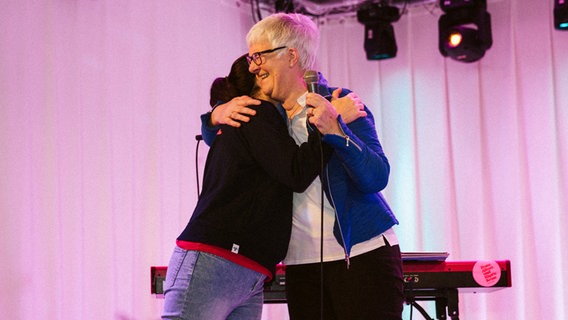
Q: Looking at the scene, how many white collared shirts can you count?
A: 1